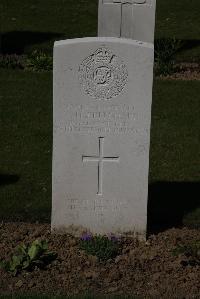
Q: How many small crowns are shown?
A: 1